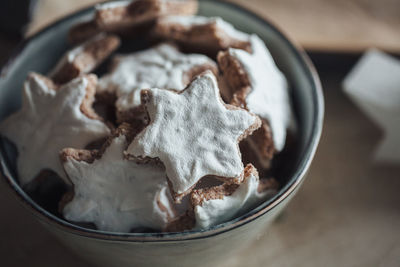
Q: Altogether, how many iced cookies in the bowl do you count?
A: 9